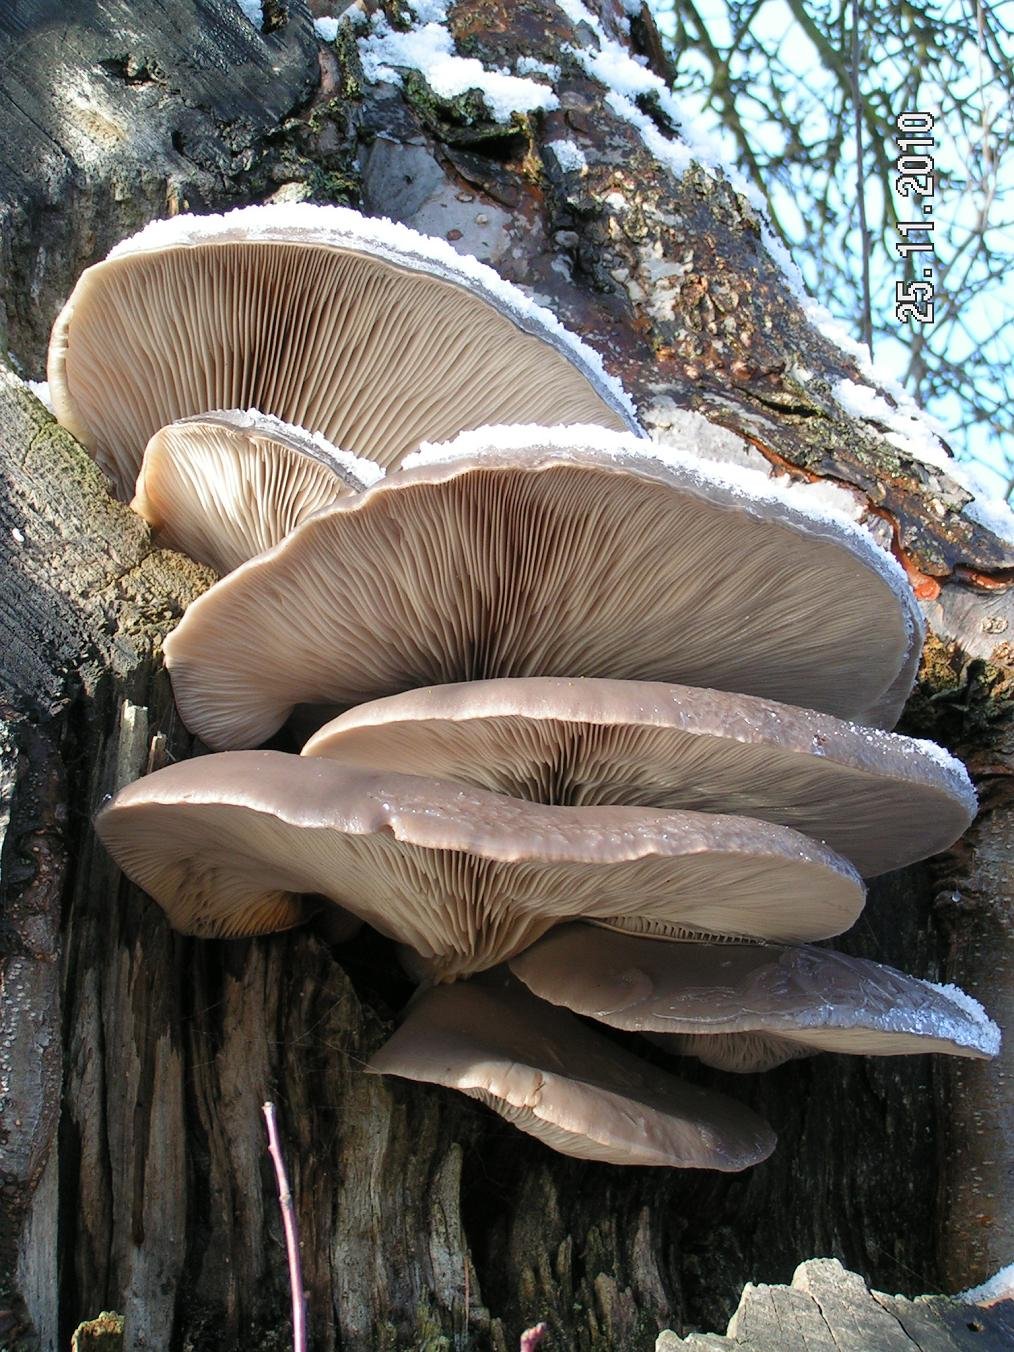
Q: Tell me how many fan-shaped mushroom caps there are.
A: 7